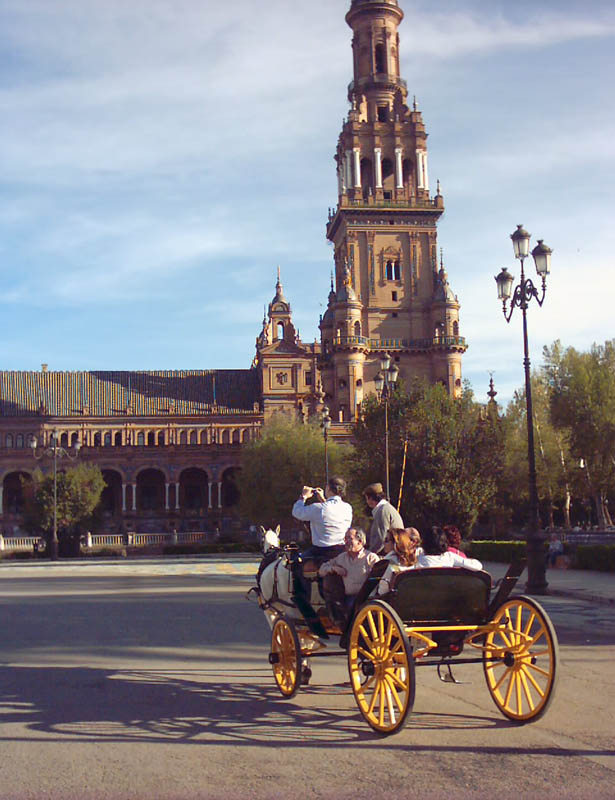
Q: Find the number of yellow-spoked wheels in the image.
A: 3